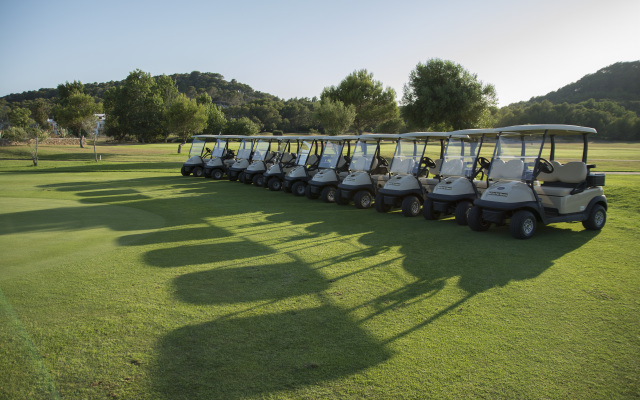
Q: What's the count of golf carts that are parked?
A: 11